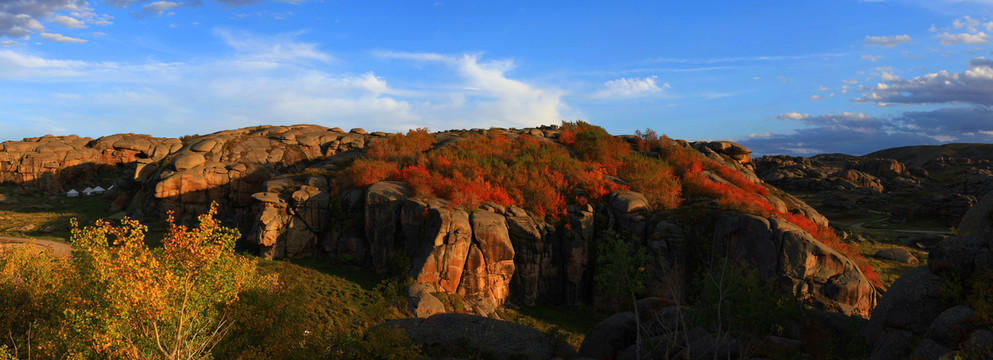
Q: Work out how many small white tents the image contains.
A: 4